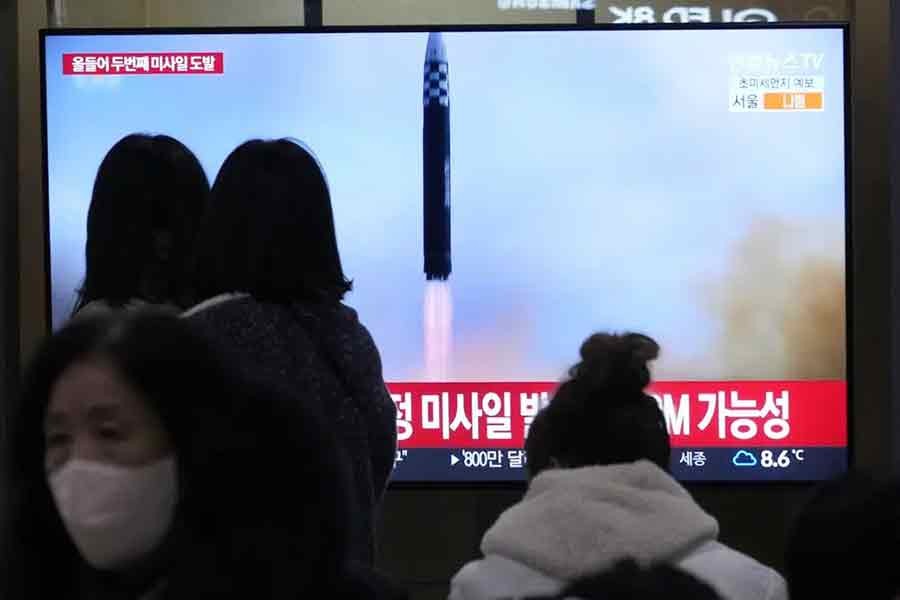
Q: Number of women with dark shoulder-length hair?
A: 3